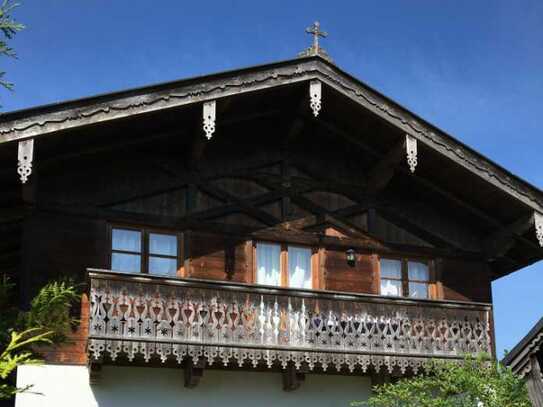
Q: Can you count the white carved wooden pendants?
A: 5